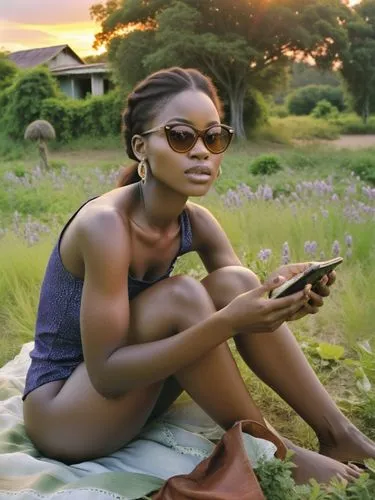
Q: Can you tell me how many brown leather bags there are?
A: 1